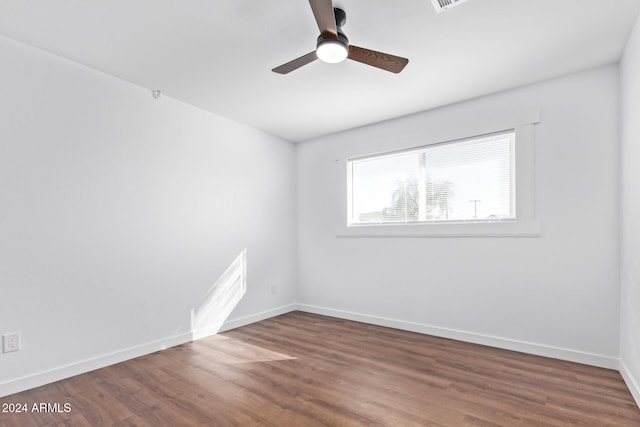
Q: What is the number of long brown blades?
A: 3